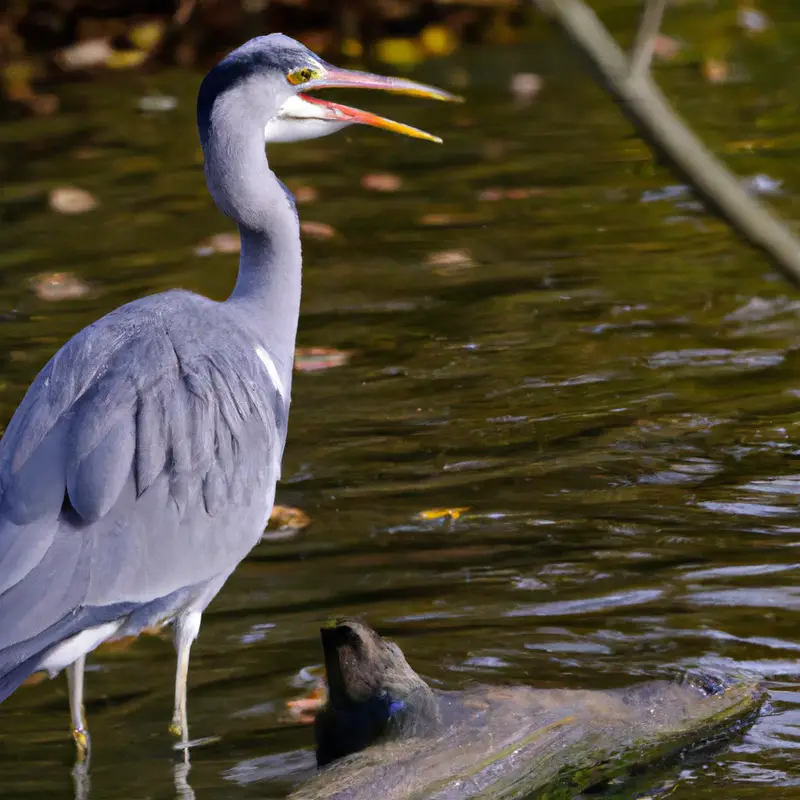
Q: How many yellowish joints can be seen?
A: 2